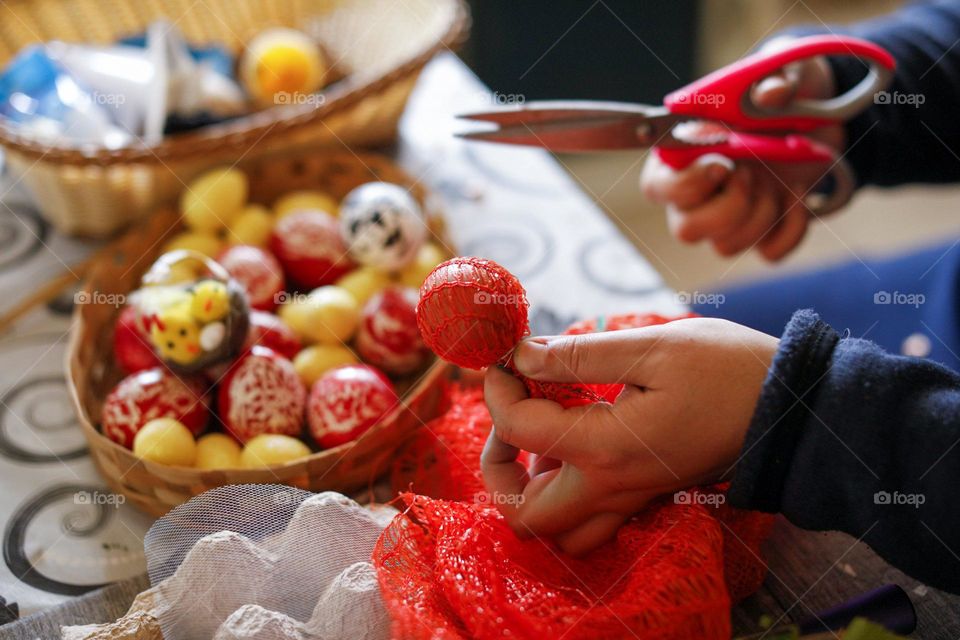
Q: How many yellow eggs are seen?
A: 11